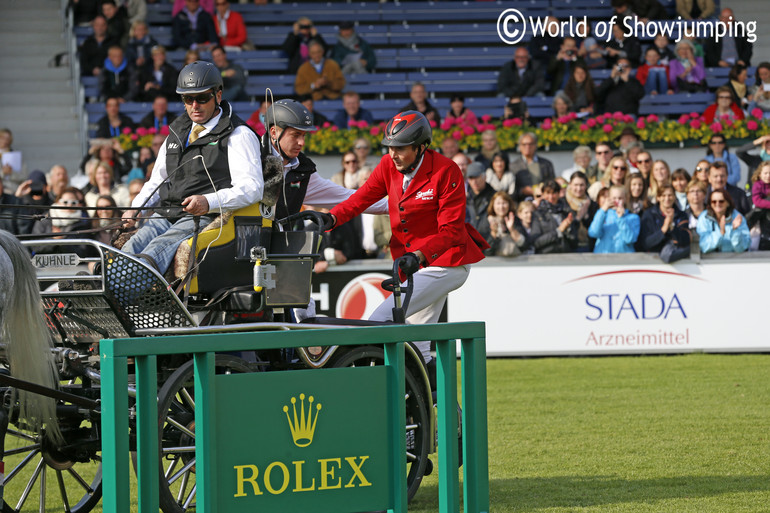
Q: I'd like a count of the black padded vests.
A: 2